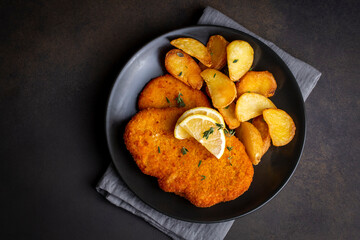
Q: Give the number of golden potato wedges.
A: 11